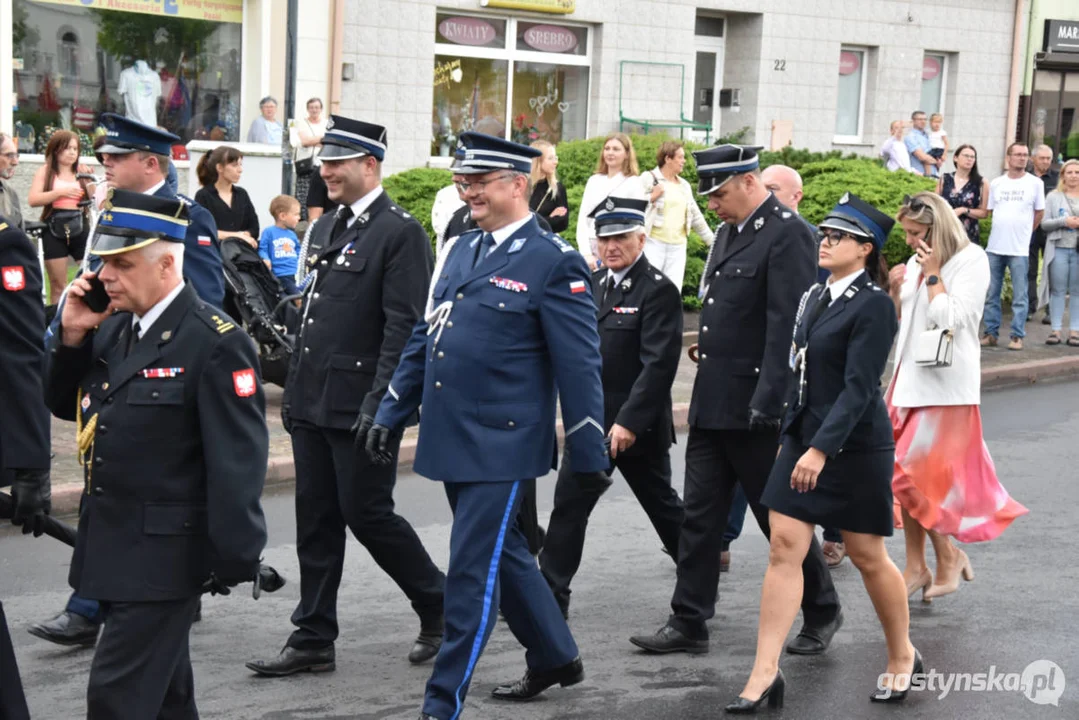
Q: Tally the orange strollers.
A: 0